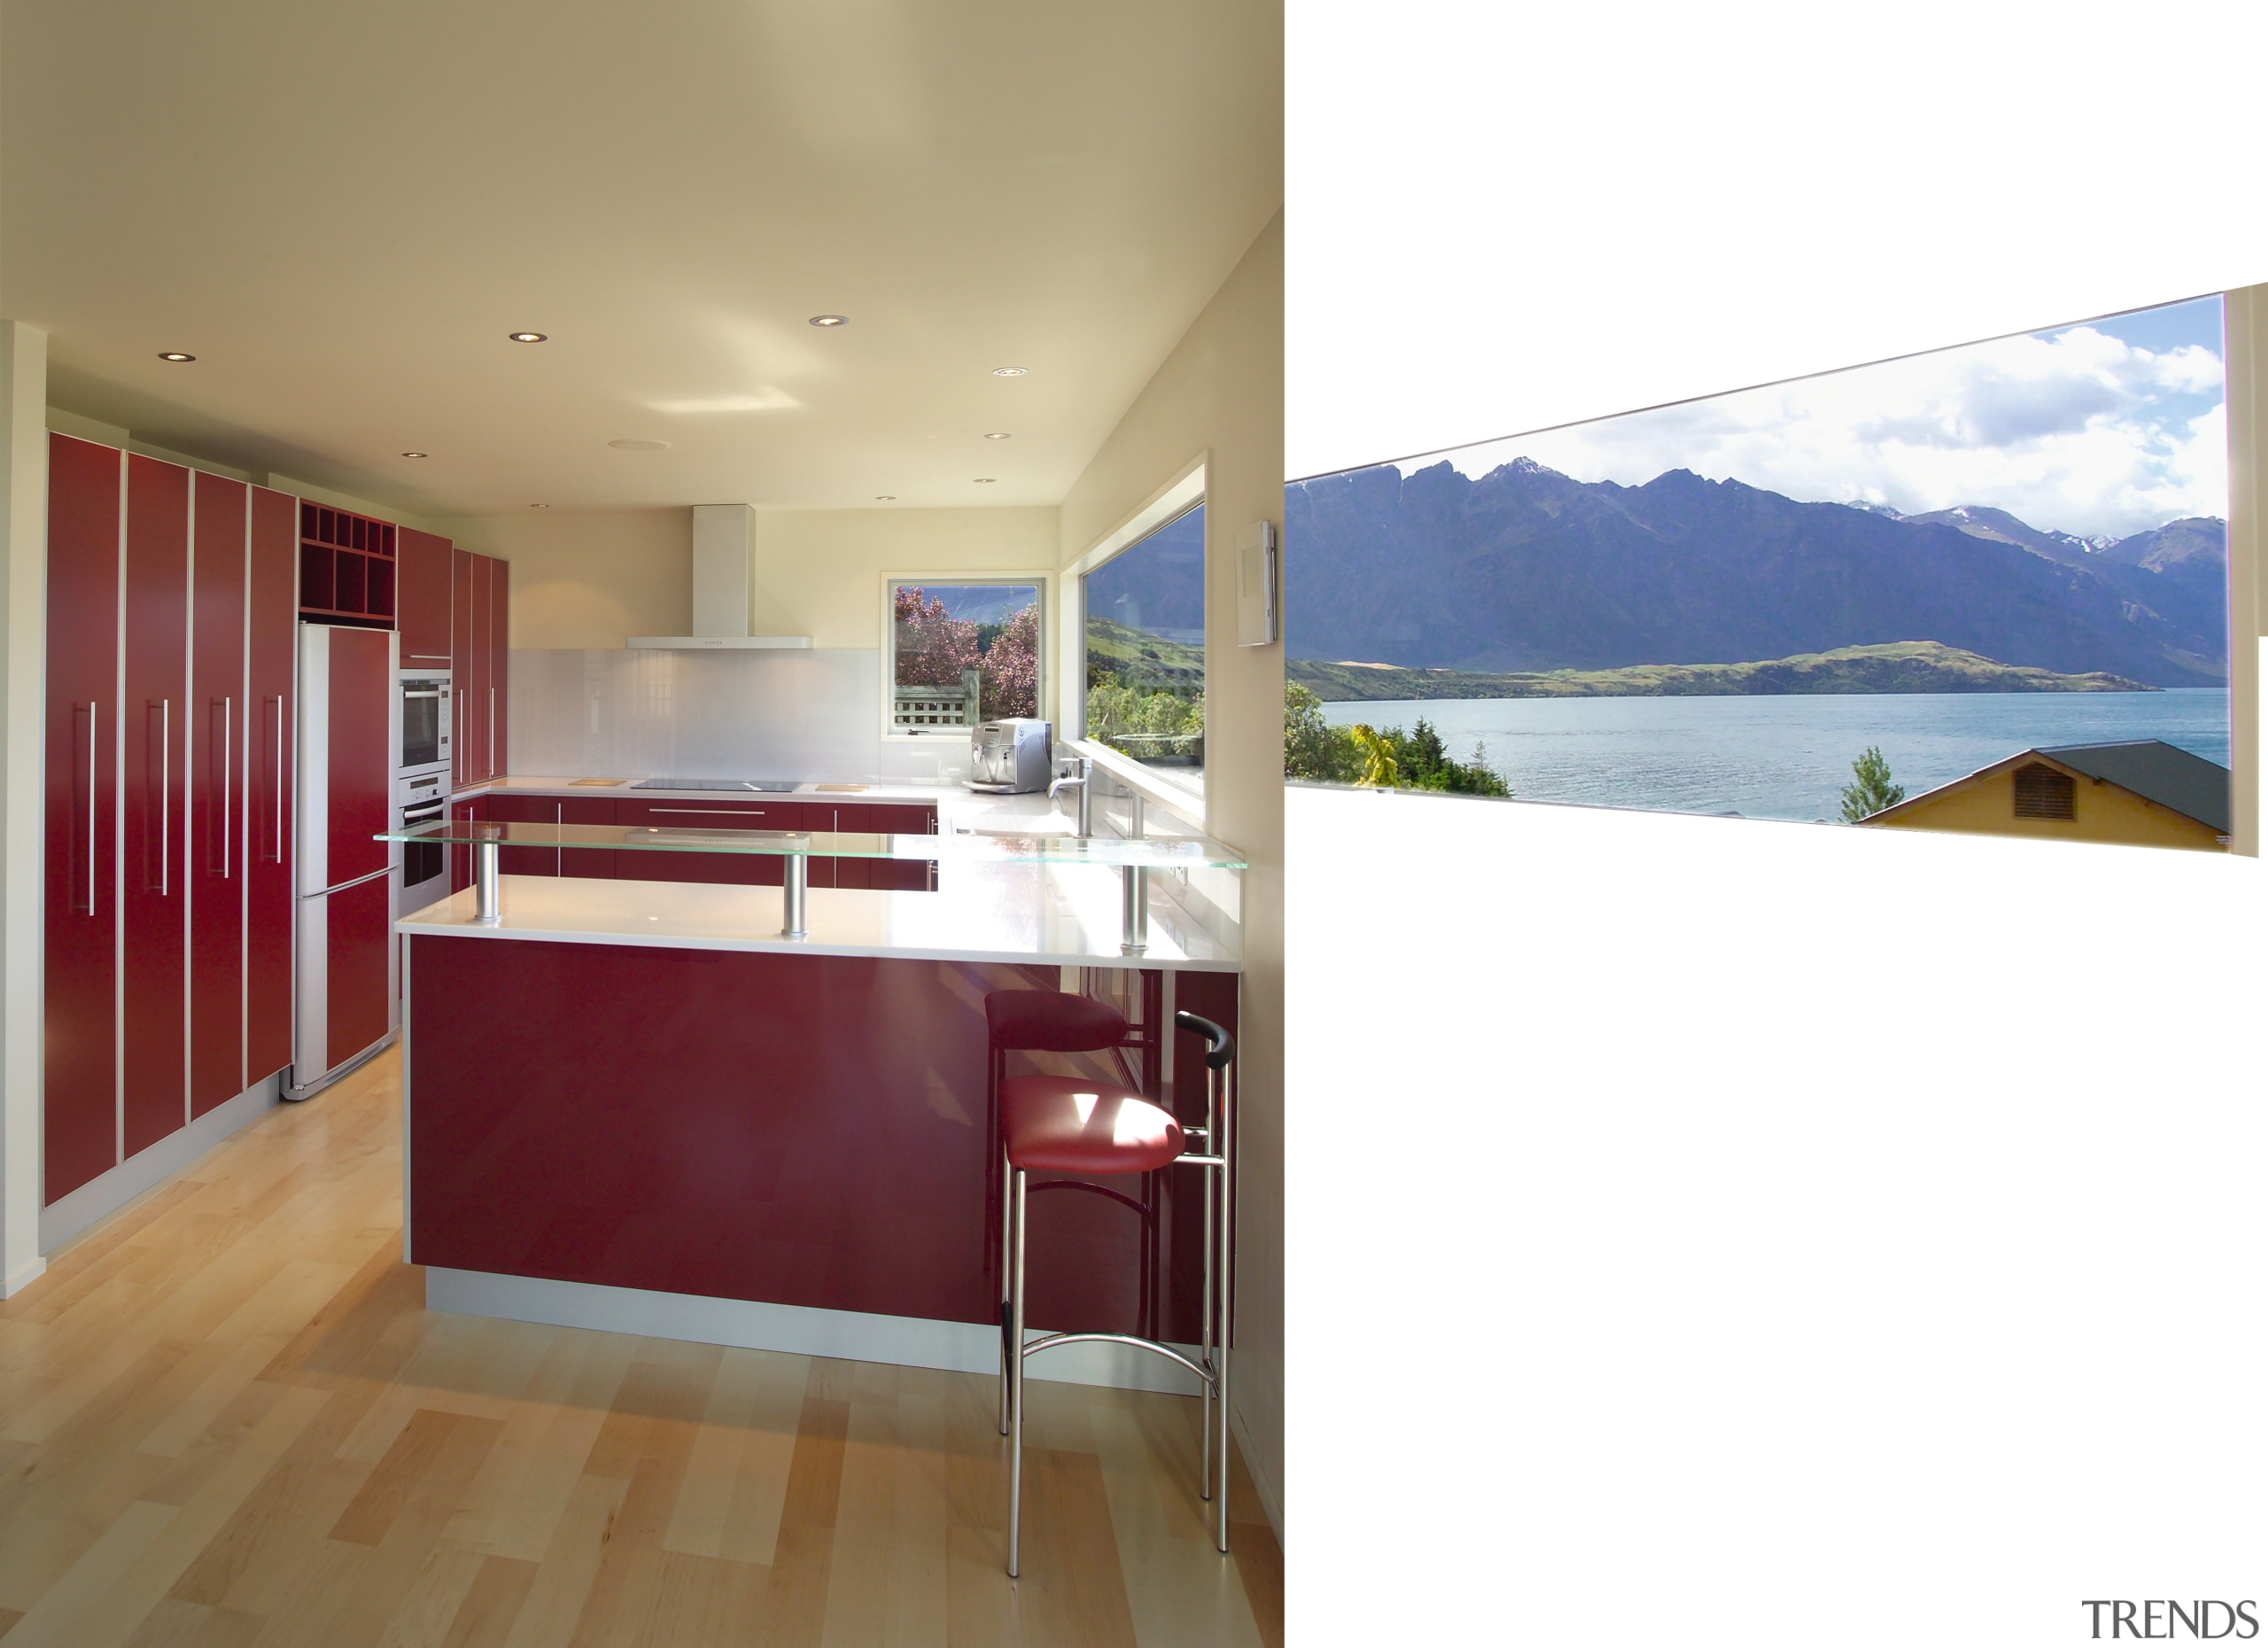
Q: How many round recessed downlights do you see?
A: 9